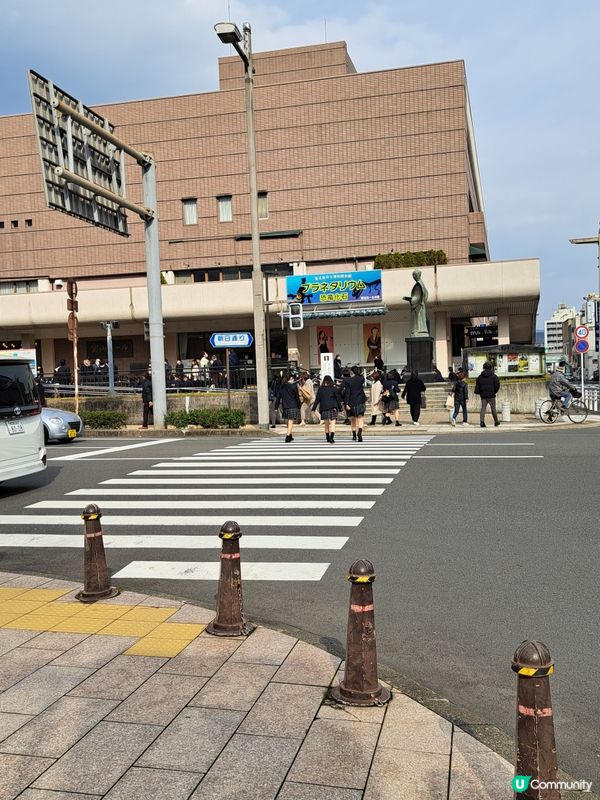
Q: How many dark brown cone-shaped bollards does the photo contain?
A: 4